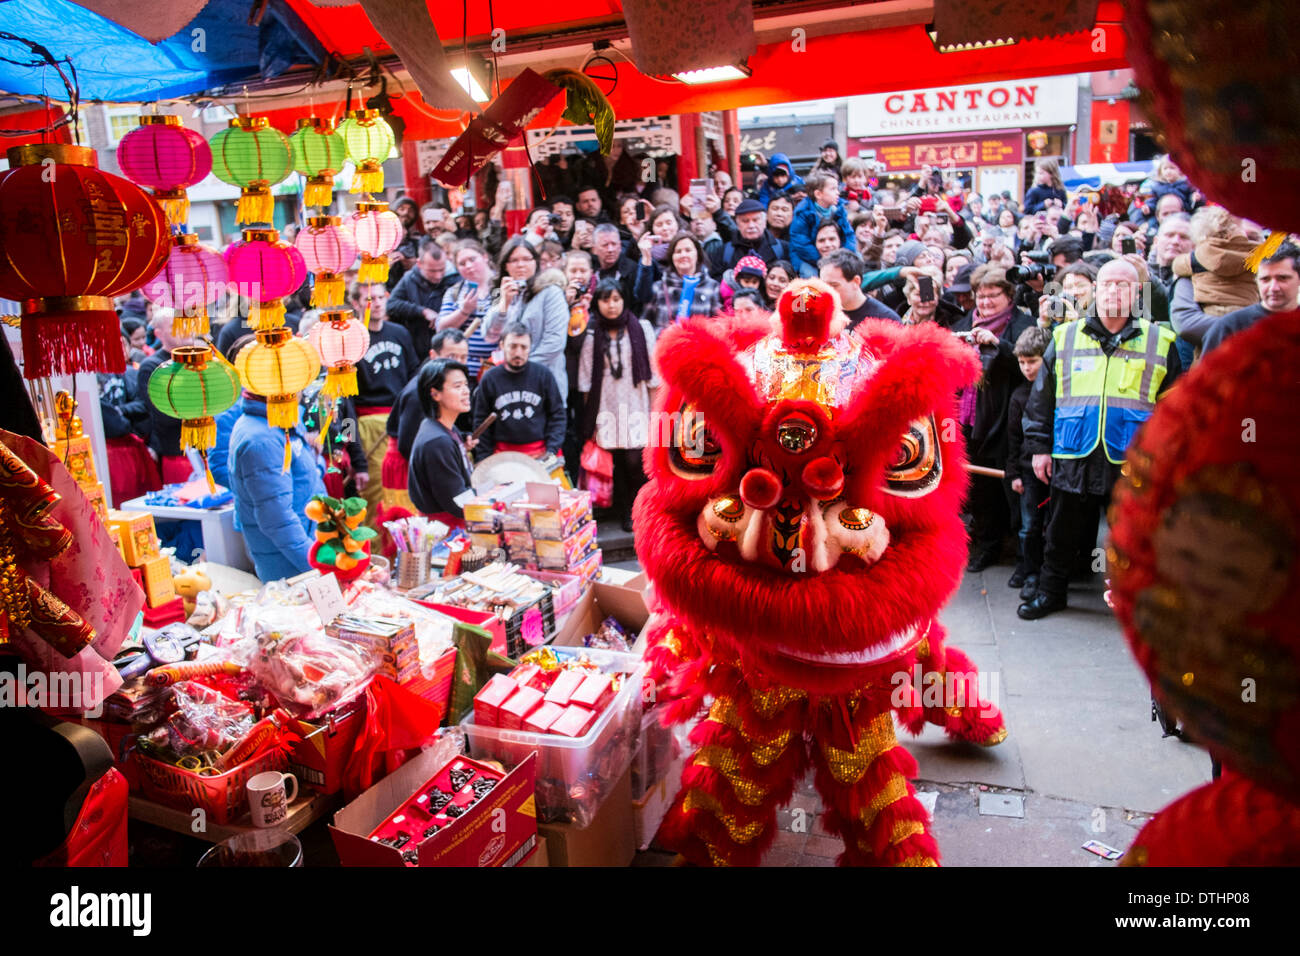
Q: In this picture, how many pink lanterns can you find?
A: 6